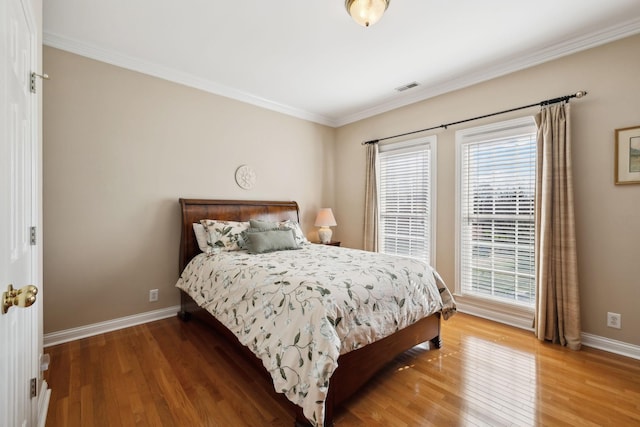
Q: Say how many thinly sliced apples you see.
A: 0